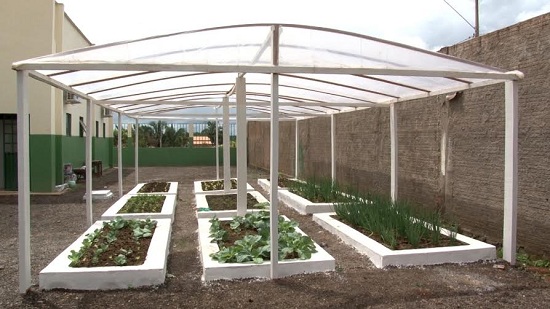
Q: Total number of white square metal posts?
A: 12